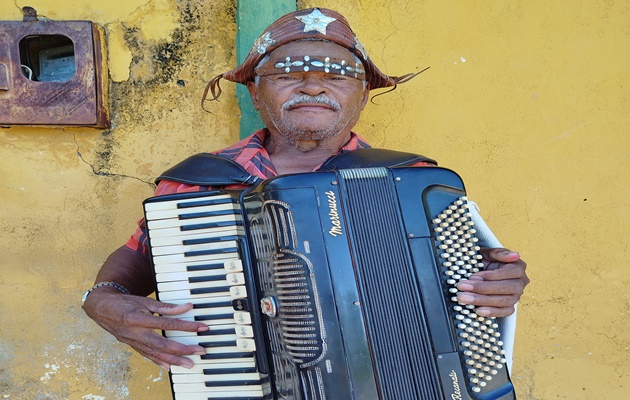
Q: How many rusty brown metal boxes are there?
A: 1